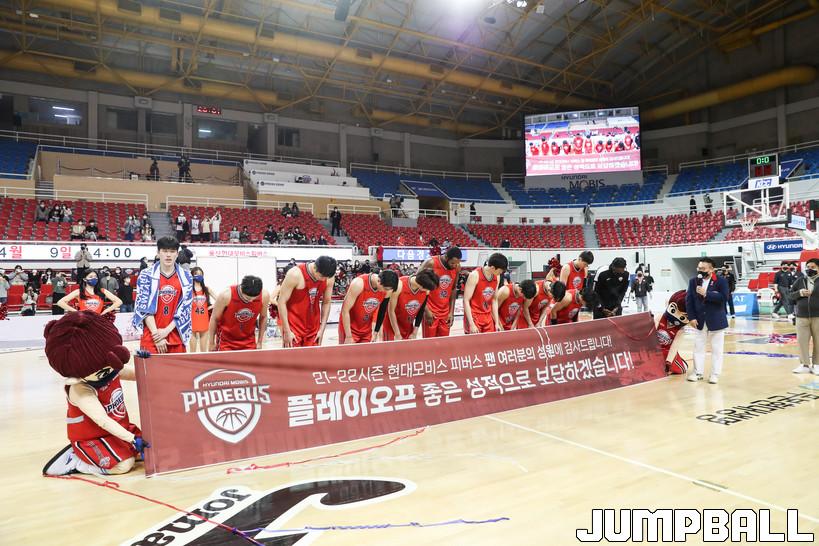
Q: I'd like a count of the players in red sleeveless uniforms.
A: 11